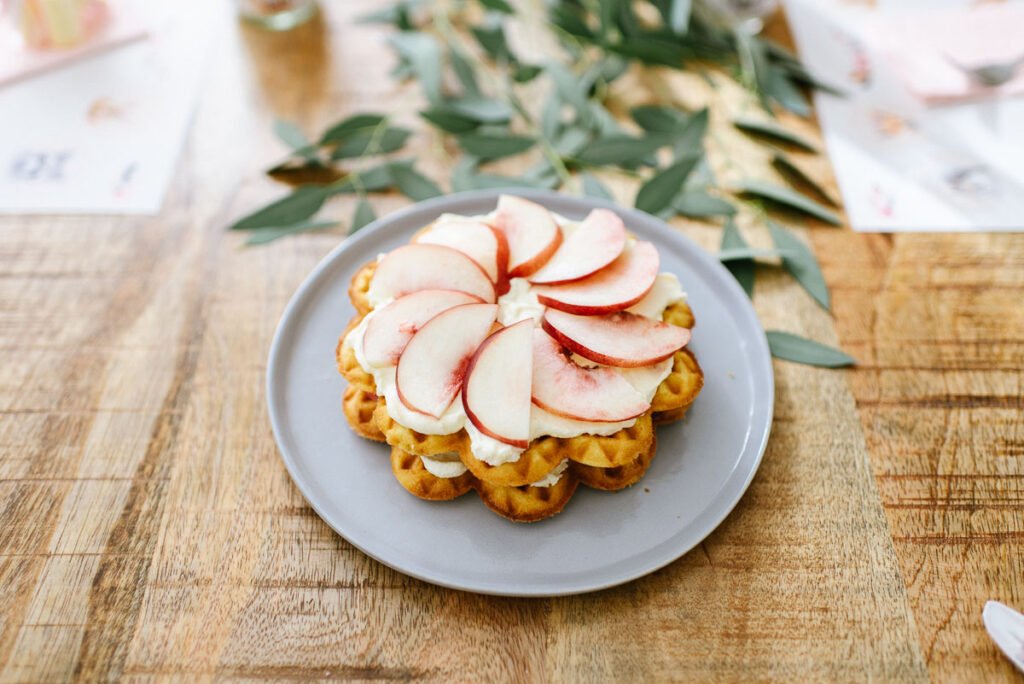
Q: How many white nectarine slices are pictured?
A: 10